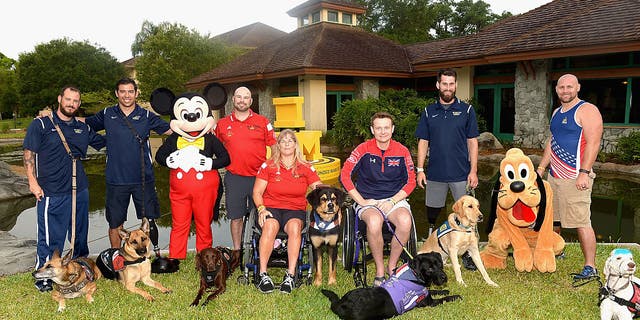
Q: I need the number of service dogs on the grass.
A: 7